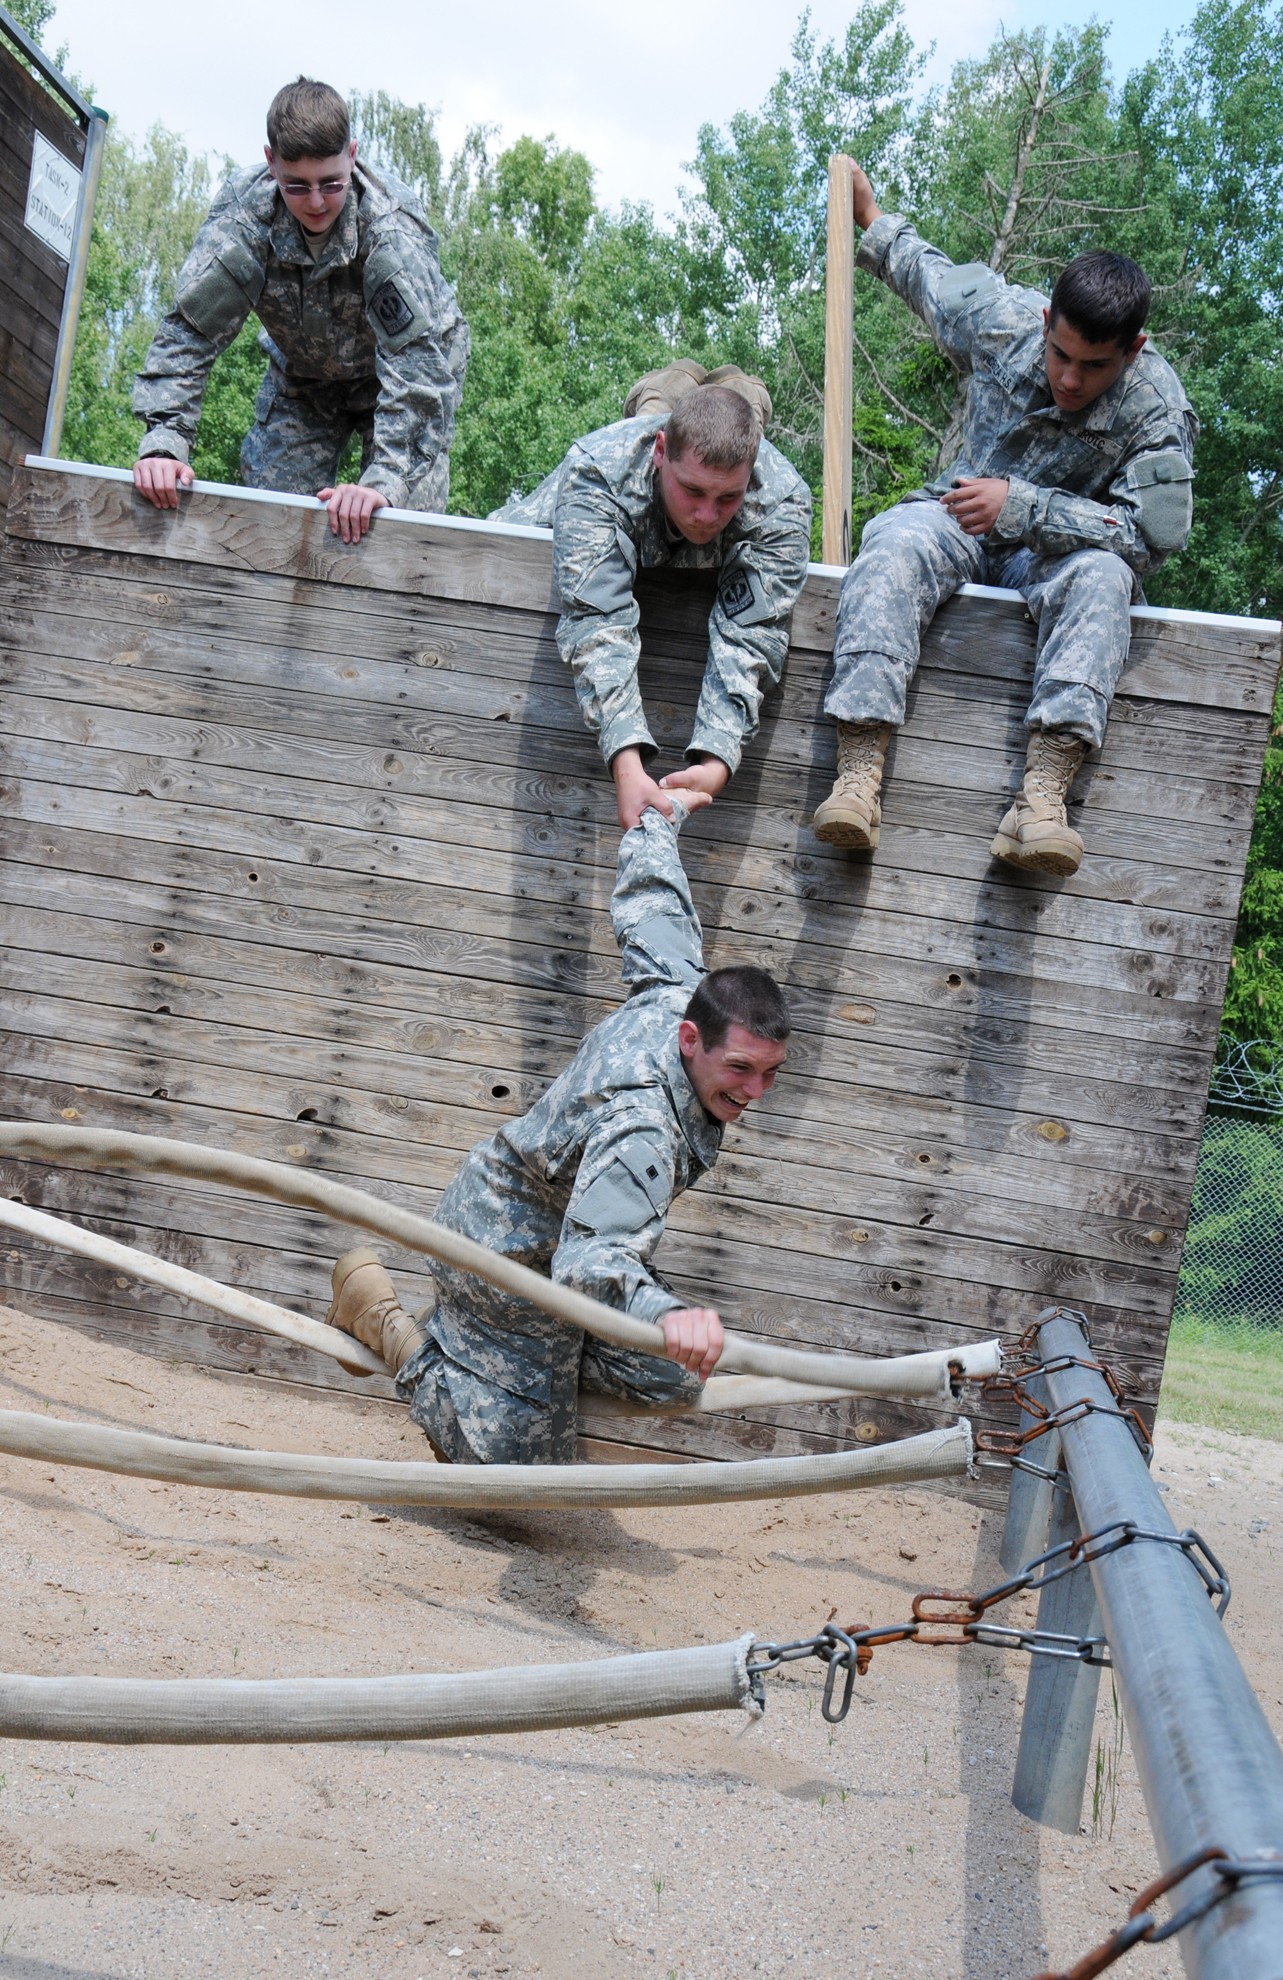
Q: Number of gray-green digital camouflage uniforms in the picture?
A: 4